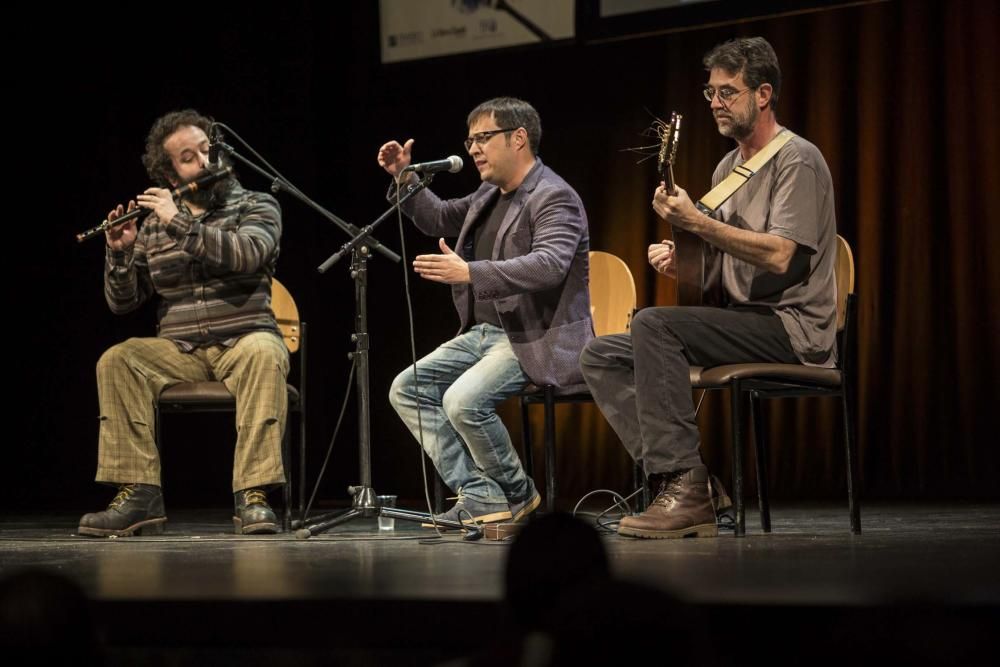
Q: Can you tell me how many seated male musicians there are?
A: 3